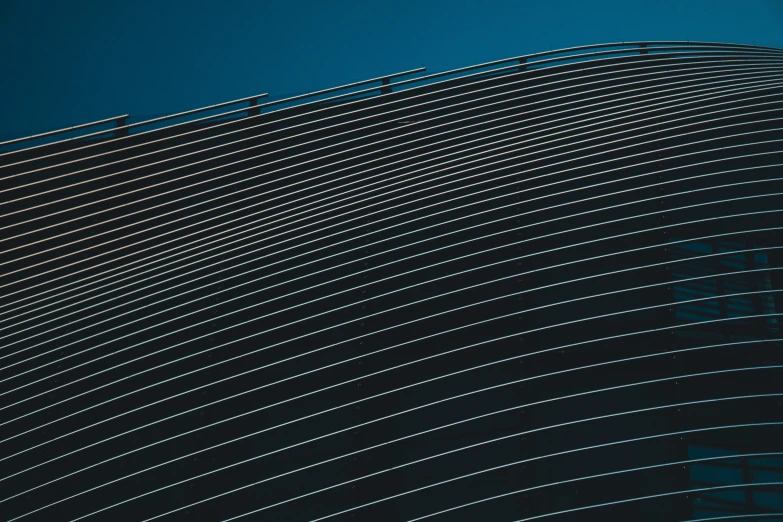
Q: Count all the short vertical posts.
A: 5